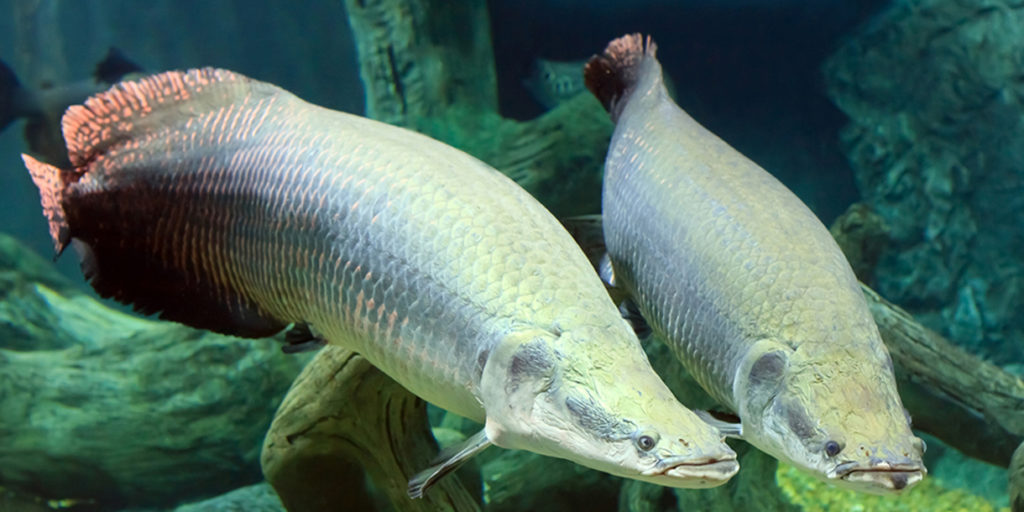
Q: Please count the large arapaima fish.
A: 2